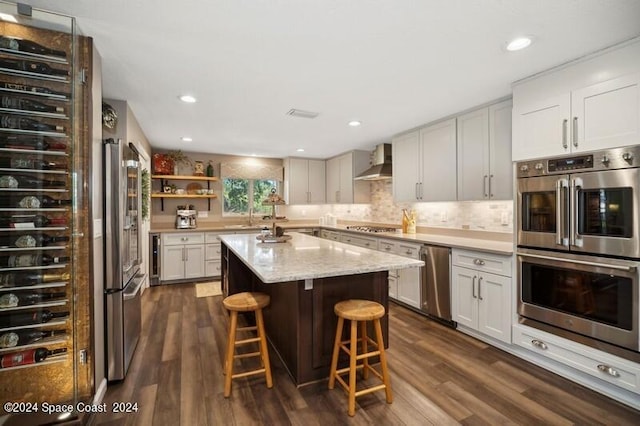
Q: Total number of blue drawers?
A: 0